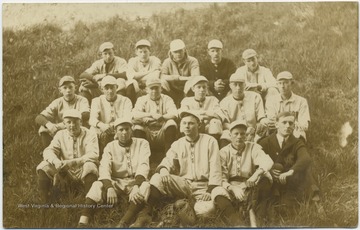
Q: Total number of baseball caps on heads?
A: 15